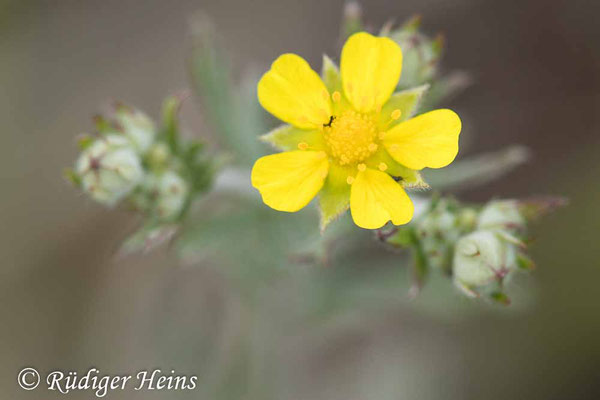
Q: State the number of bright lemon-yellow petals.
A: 5